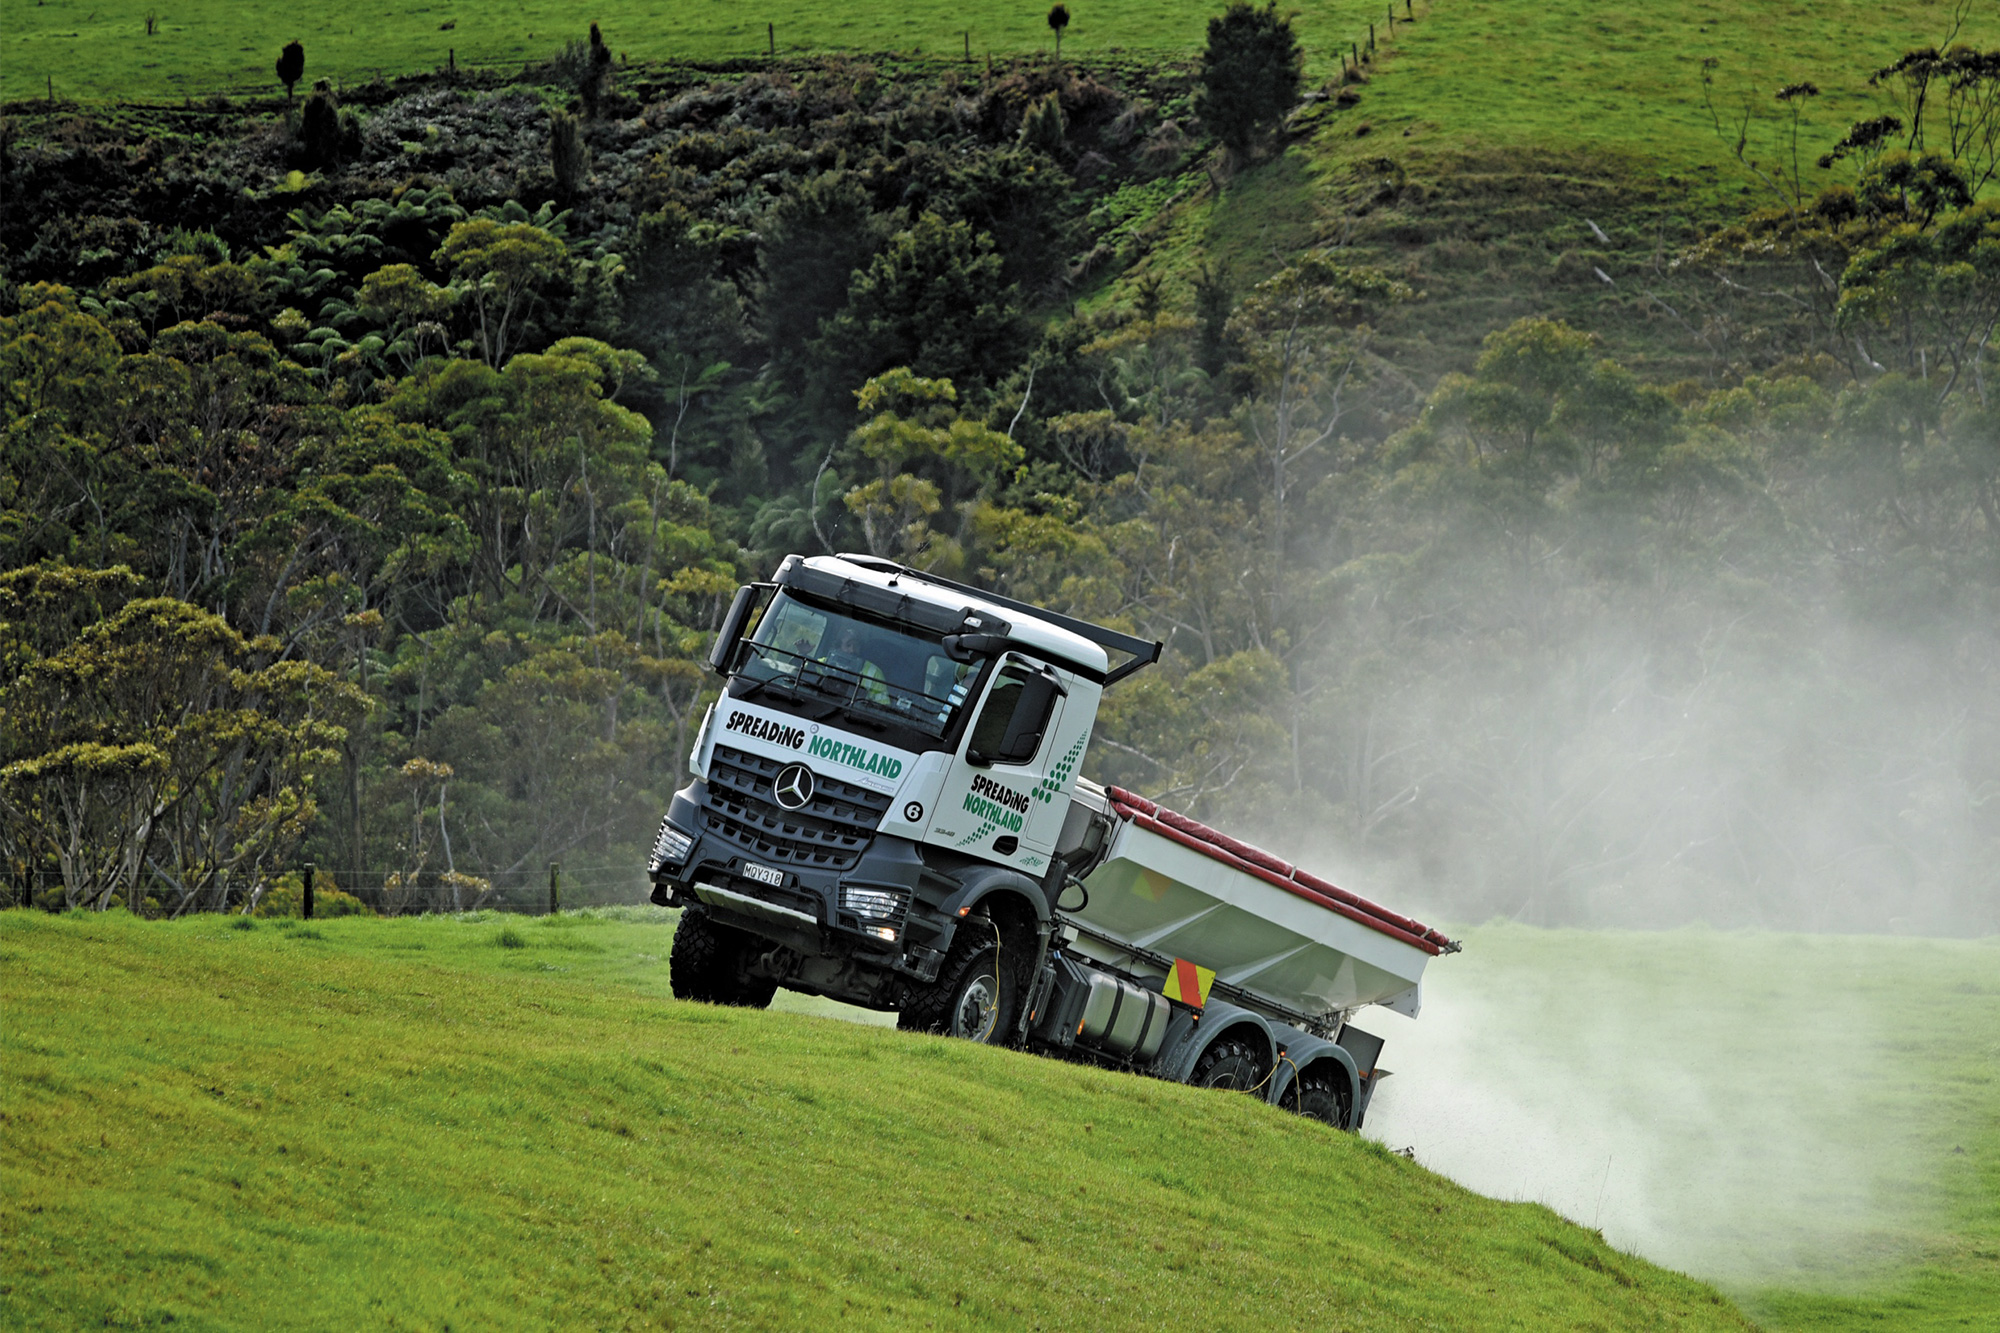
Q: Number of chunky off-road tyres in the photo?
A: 4